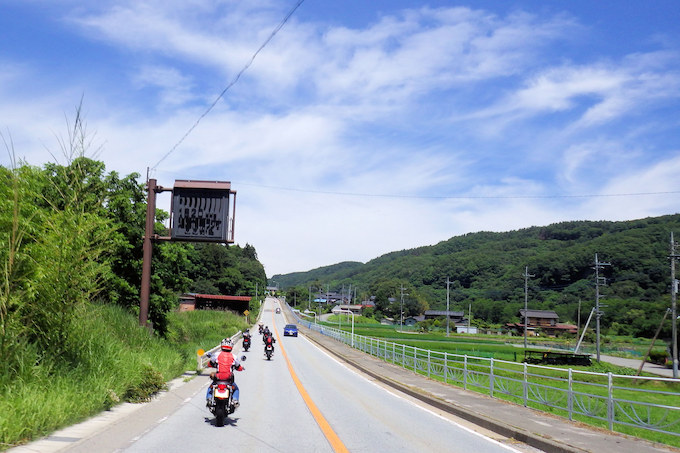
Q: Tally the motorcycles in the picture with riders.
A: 5